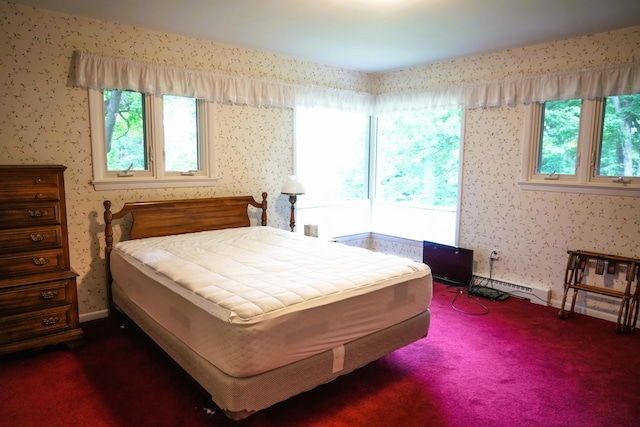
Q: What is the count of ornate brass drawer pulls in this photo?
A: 5